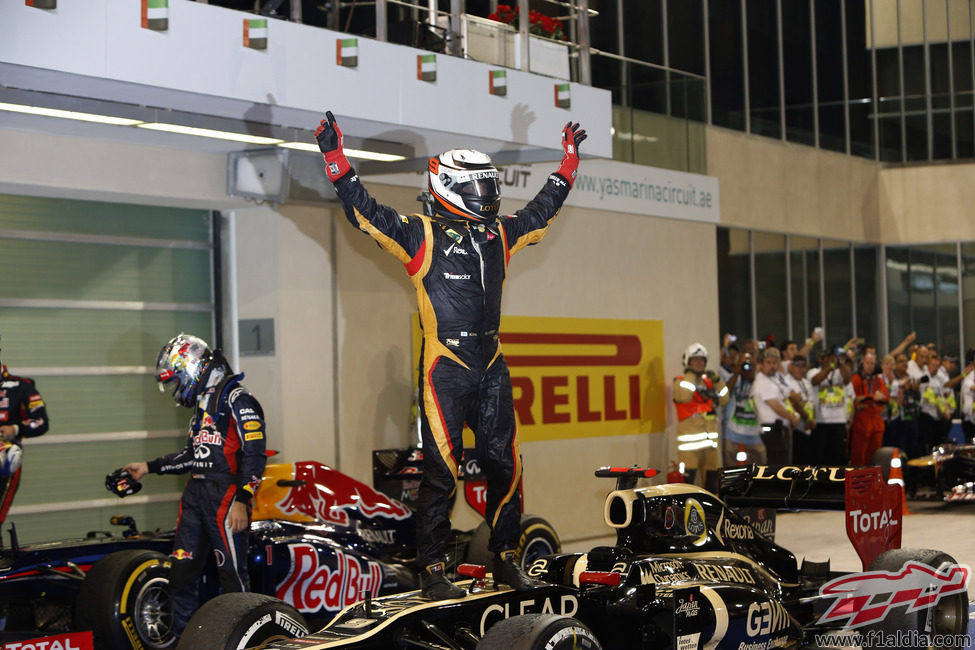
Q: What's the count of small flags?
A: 7